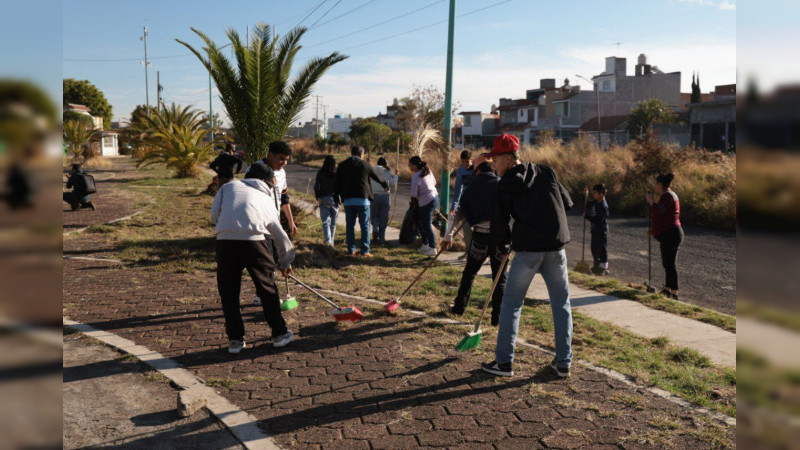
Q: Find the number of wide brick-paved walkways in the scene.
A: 1